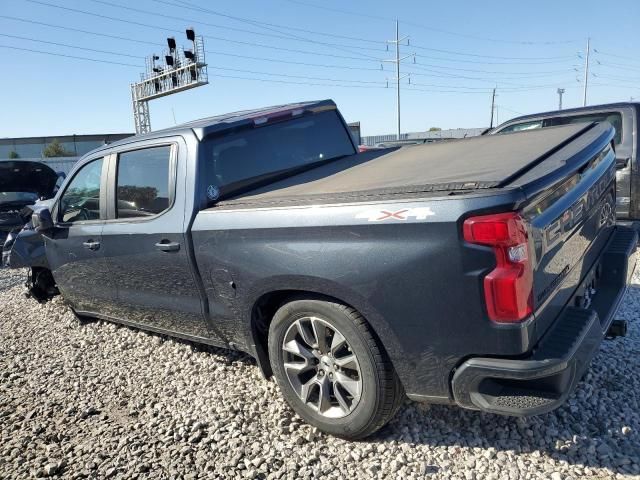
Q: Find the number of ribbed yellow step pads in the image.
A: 0